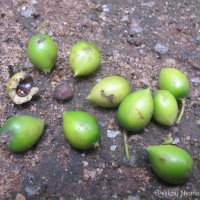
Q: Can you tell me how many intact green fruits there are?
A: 9